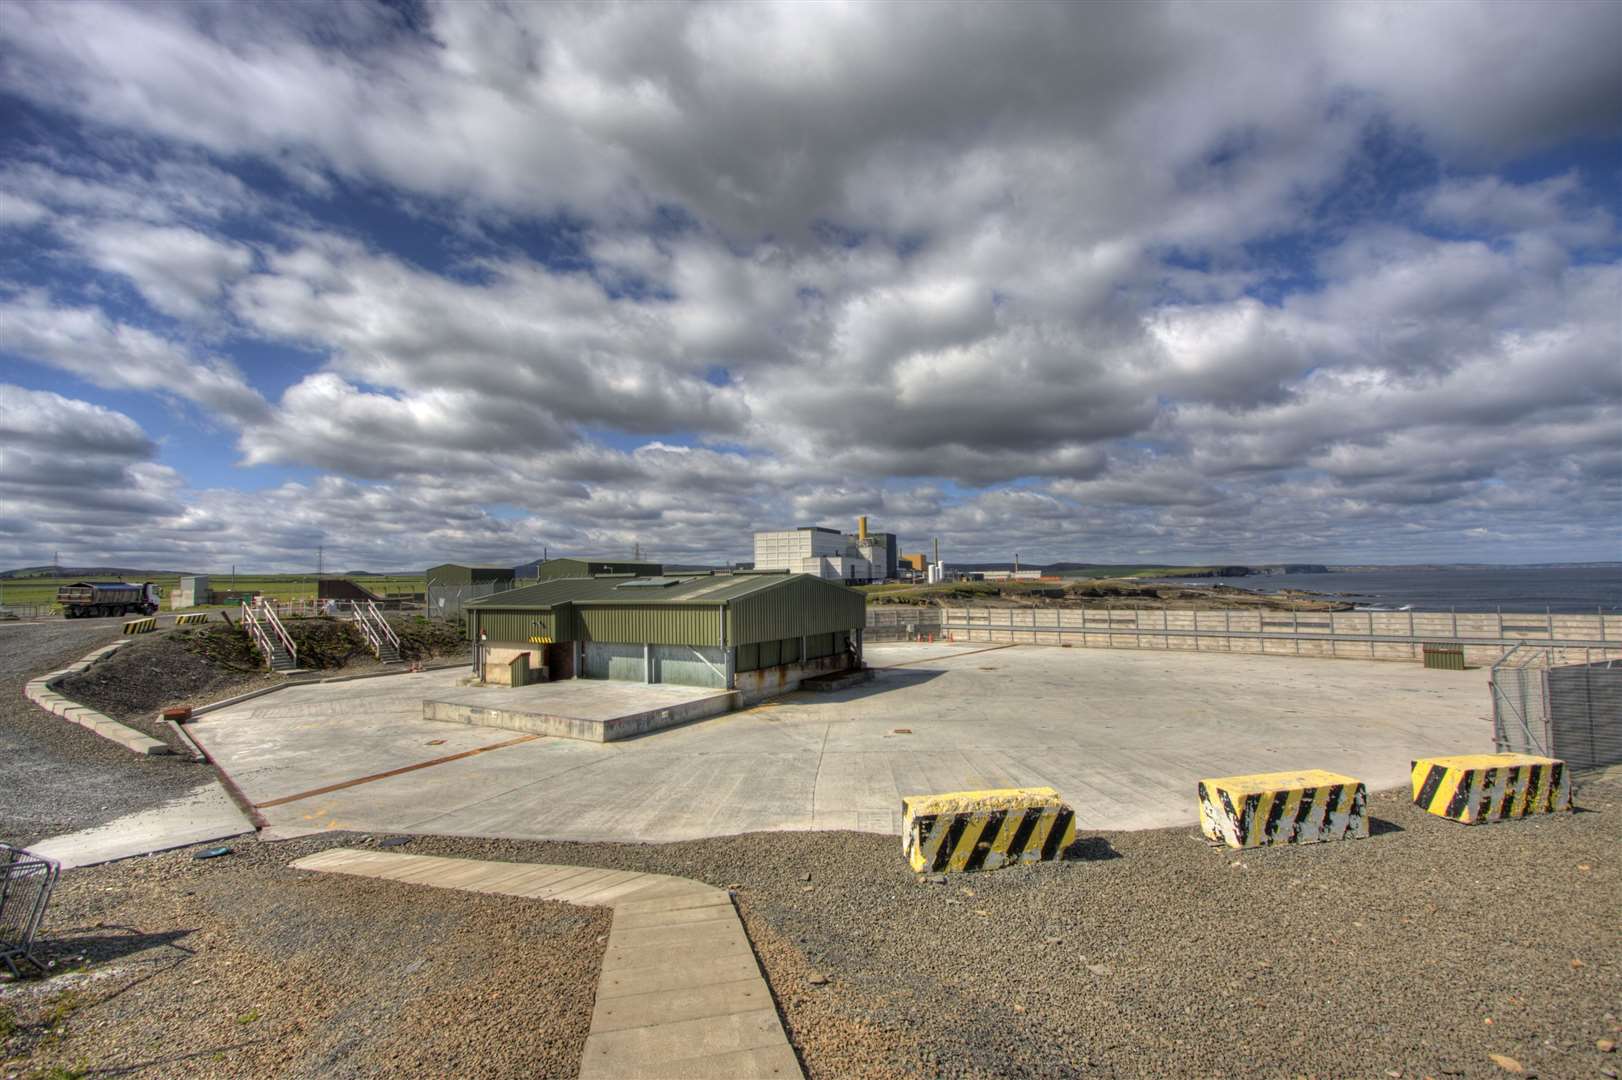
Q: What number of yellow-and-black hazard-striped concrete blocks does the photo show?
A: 5